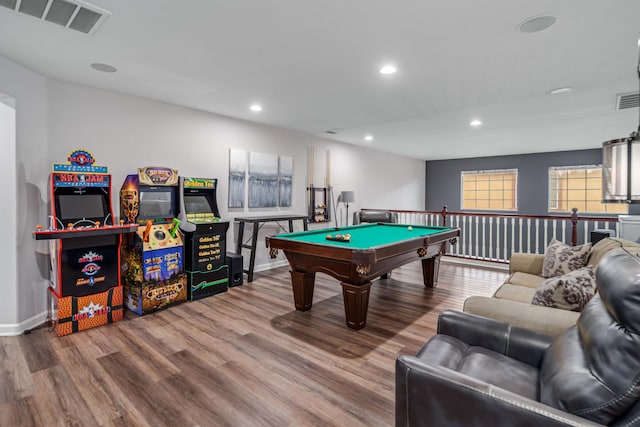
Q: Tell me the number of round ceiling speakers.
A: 2